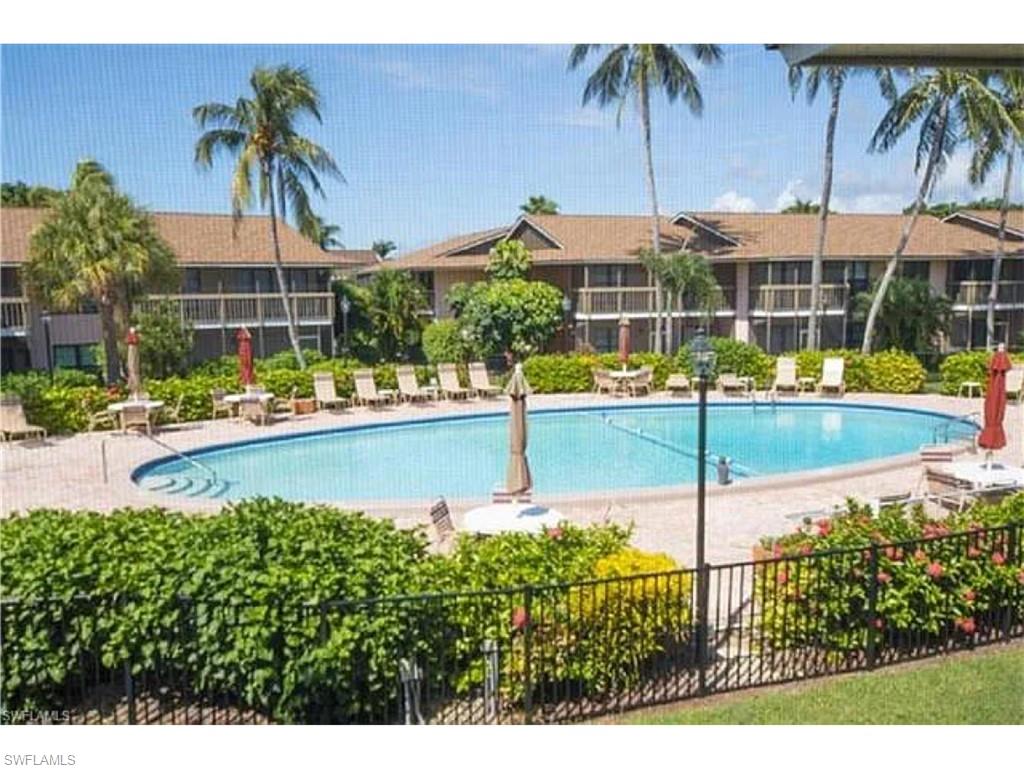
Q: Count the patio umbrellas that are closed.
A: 5